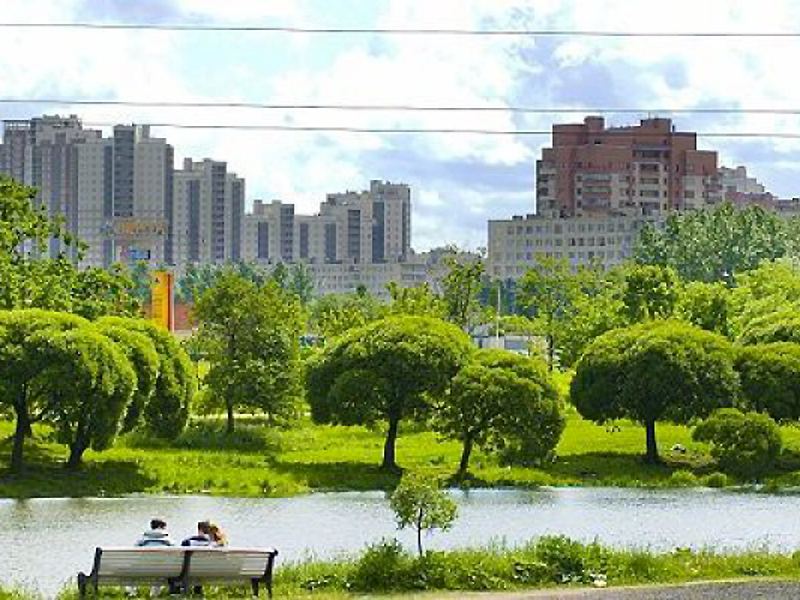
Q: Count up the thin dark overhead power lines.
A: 3